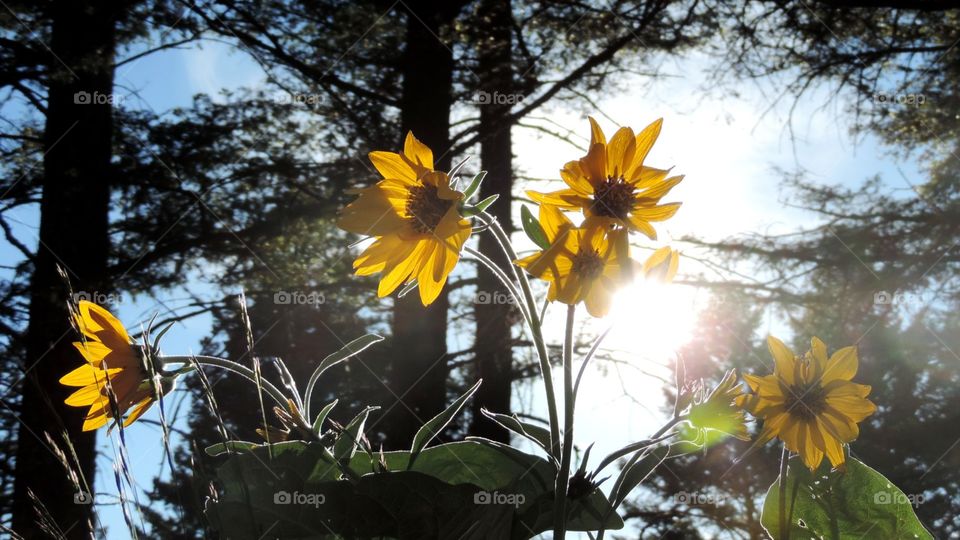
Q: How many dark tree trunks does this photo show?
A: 3